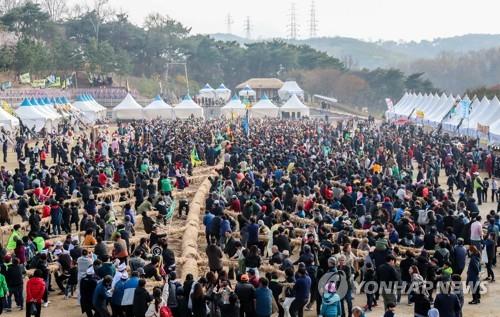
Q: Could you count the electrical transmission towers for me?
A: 4